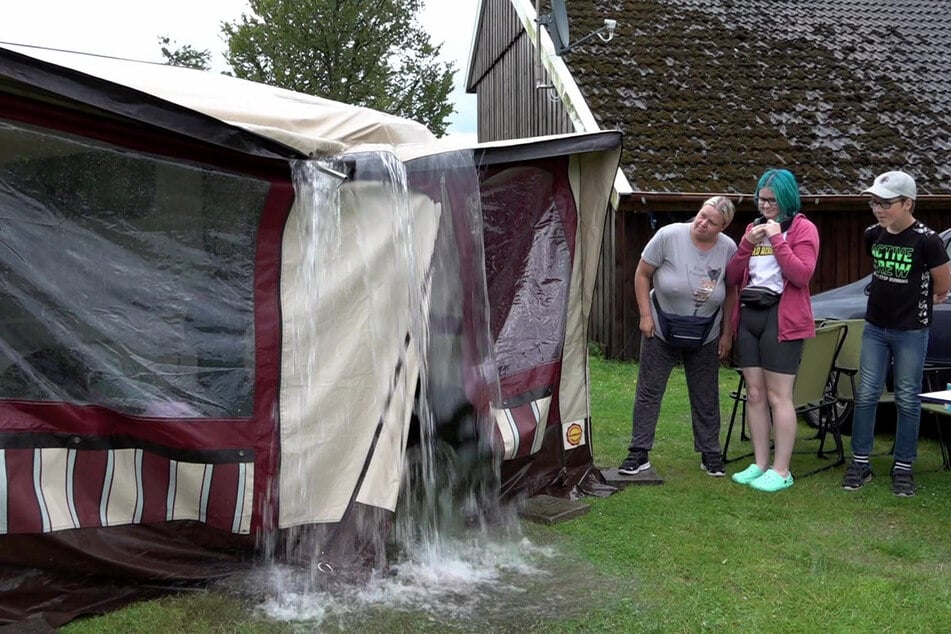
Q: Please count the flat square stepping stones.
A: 2